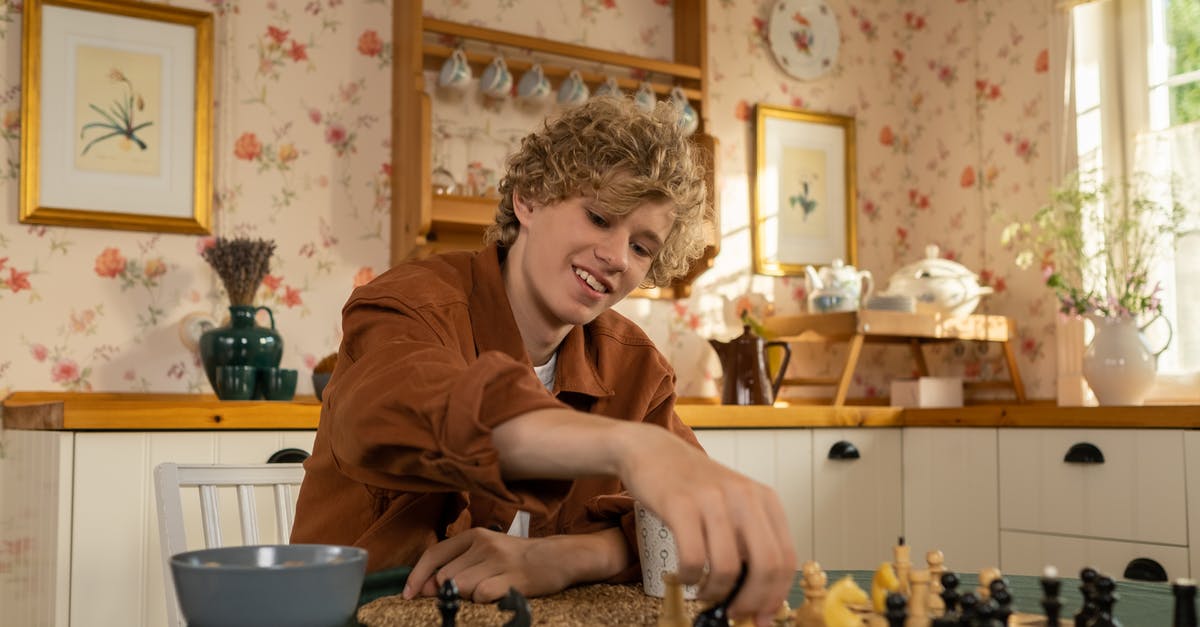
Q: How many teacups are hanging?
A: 7